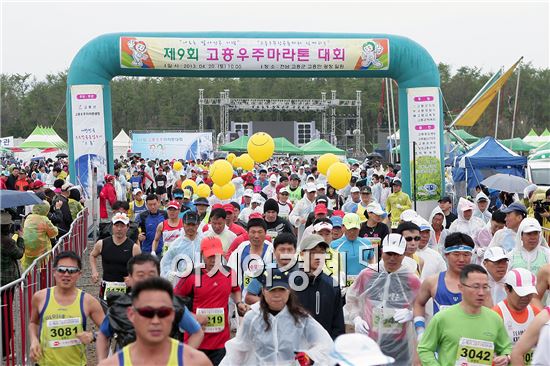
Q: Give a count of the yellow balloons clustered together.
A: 11